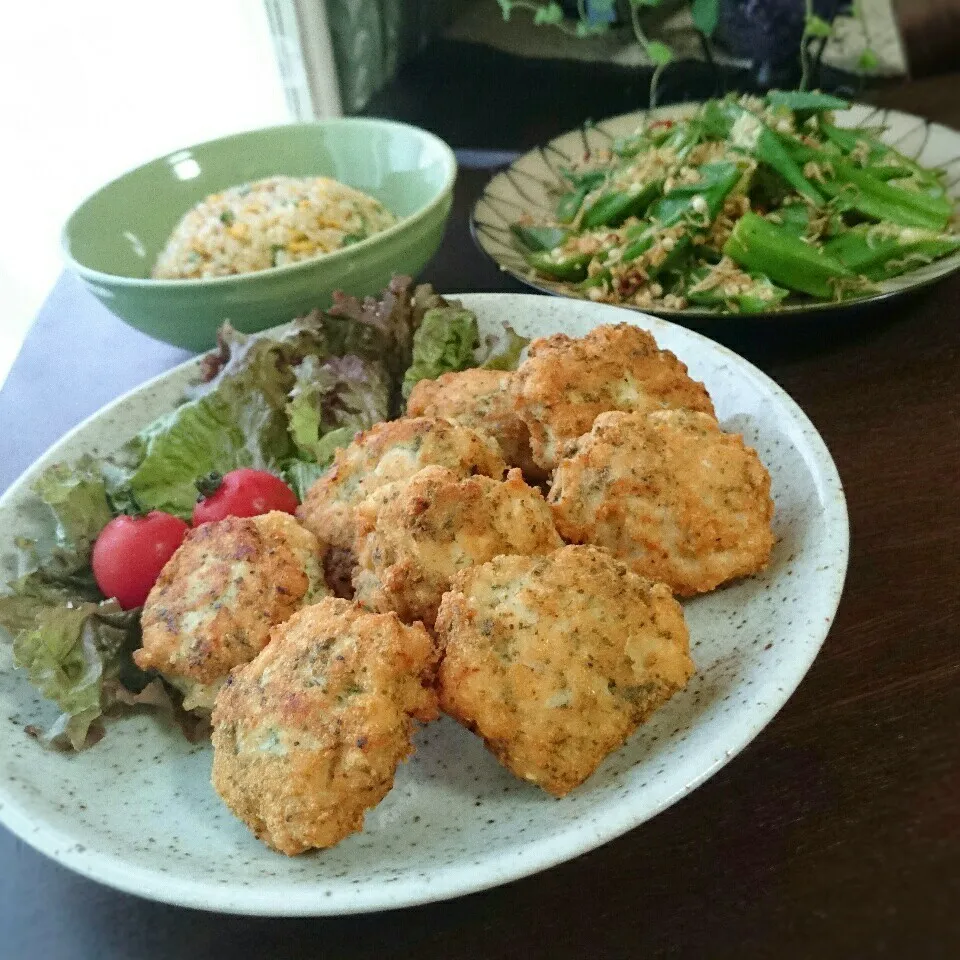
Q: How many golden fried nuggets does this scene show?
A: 8